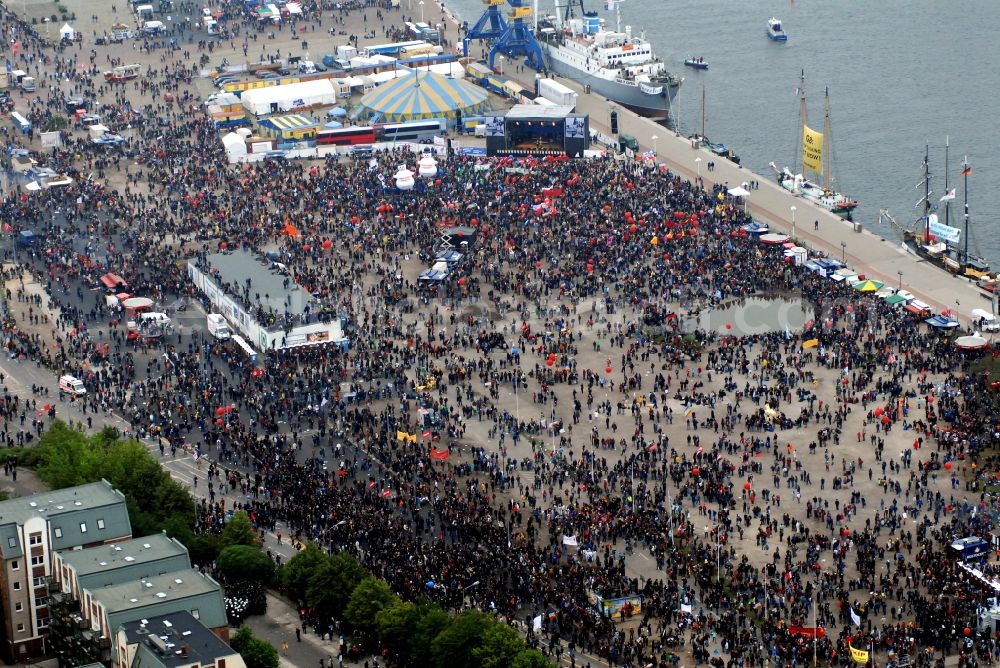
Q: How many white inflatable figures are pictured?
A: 2